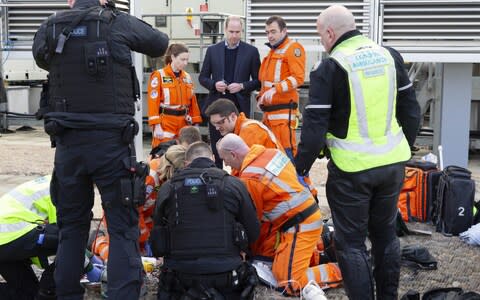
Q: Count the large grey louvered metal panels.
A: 3